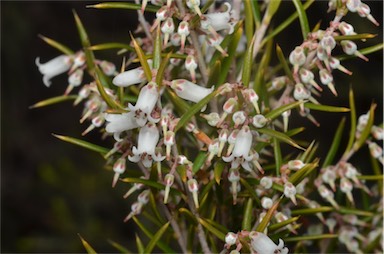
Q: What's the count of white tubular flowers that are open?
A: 8